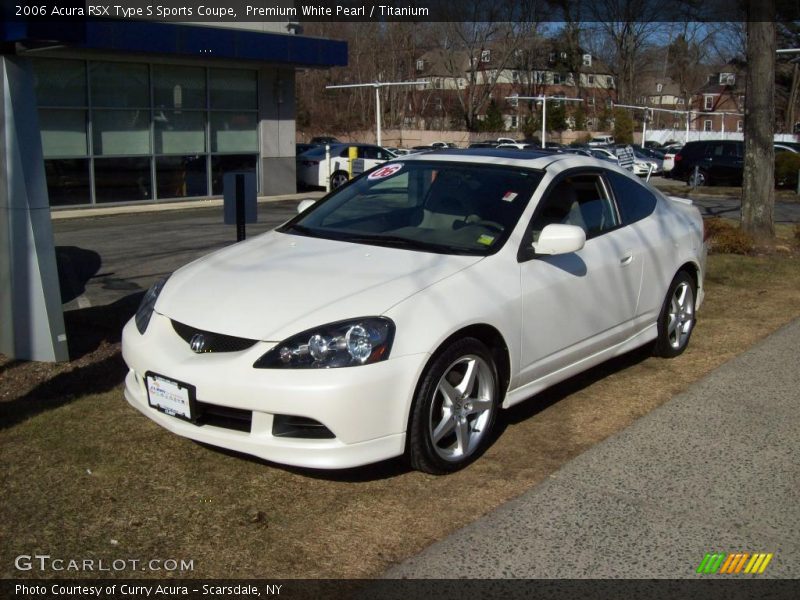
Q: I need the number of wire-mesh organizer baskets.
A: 0